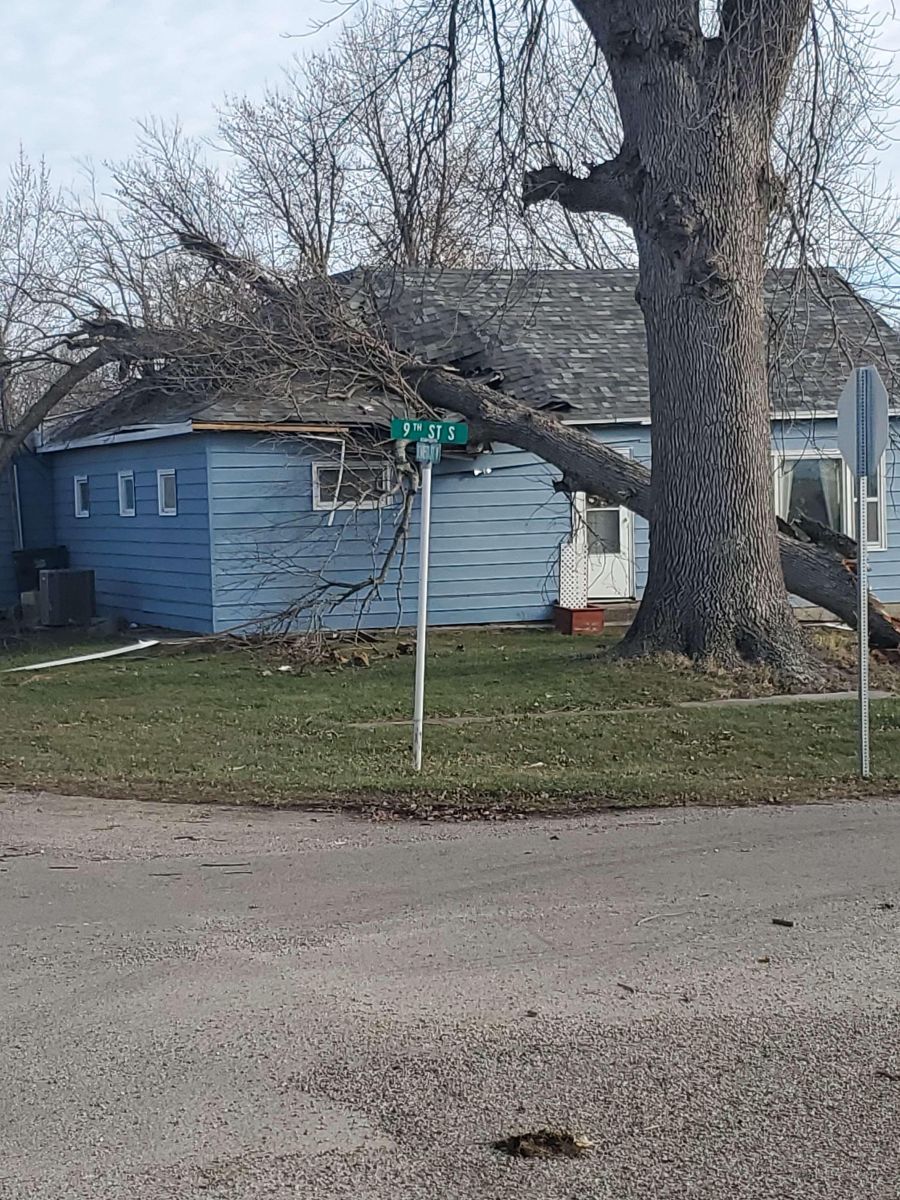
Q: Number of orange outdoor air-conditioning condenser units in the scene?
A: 0